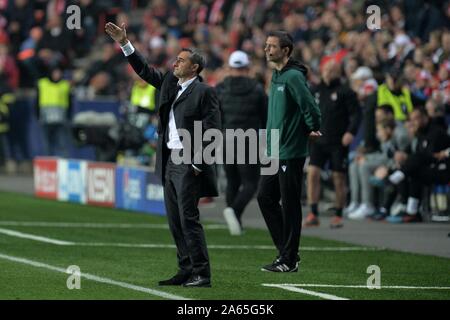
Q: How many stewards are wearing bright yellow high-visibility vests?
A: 3